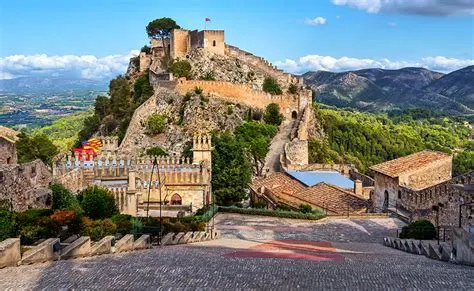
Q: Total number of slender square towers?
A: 1